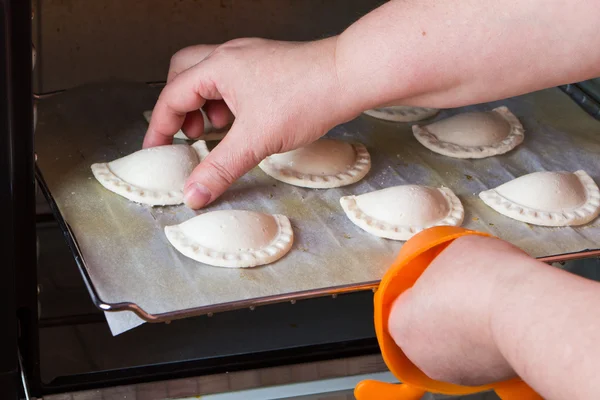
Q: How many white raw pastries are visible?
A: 8